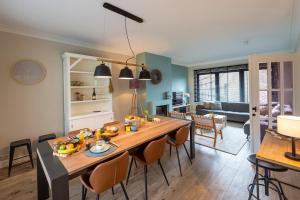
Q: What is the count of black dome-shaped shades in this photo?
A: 3